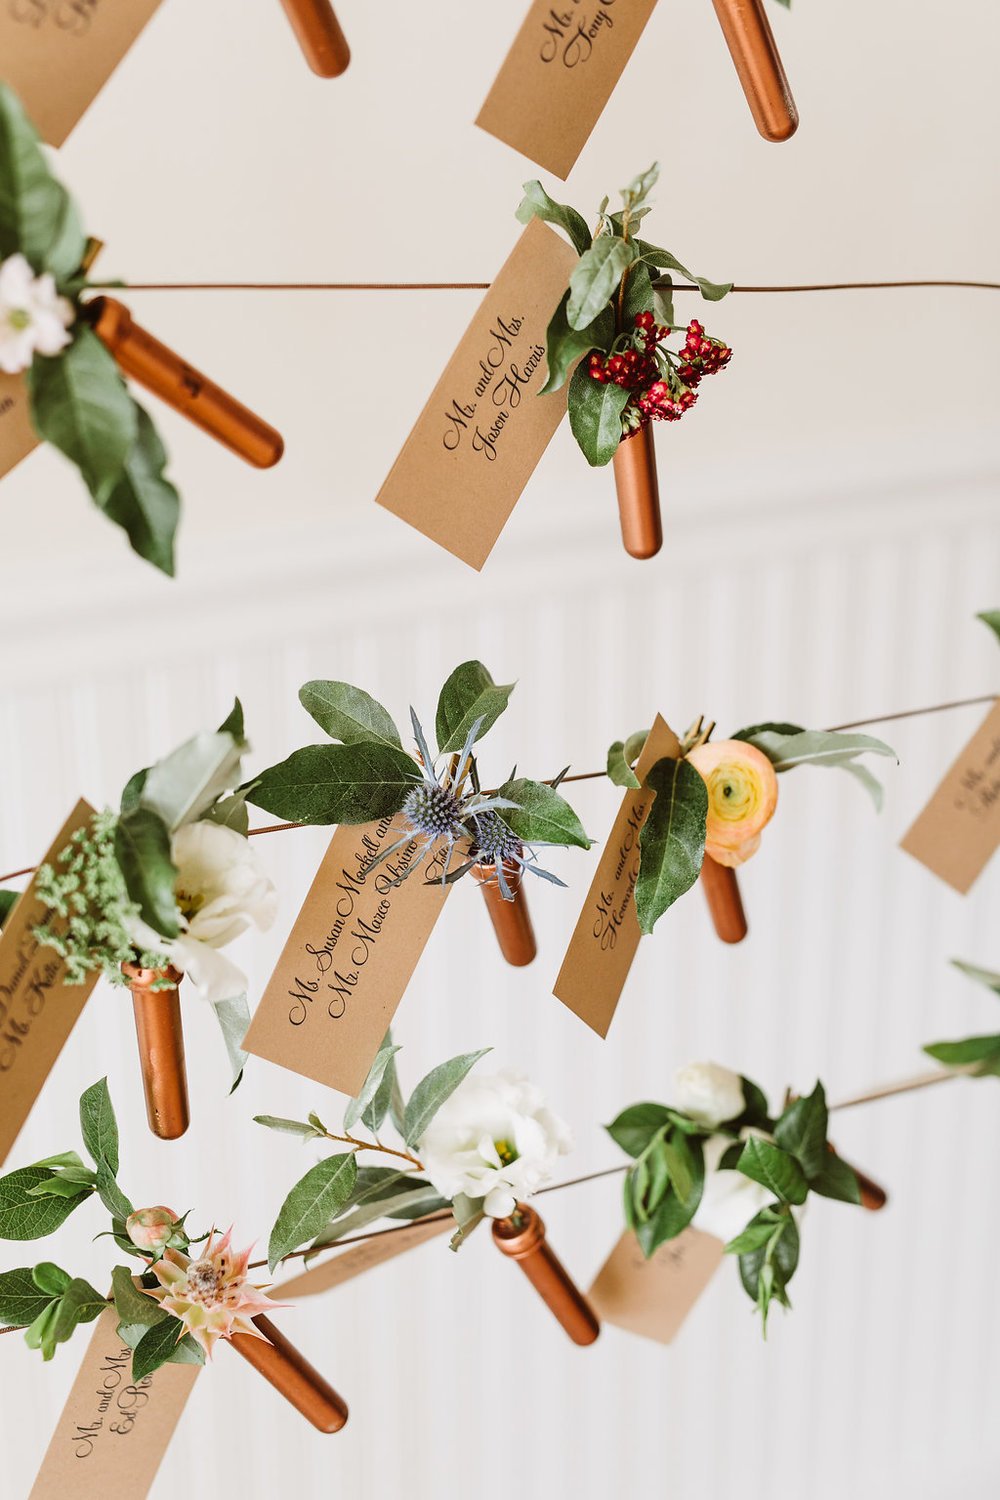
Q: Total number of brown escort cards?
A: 11